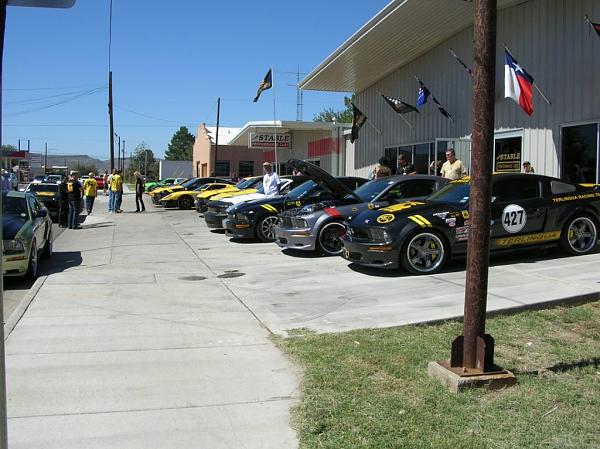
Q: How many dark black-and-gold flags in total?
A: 2